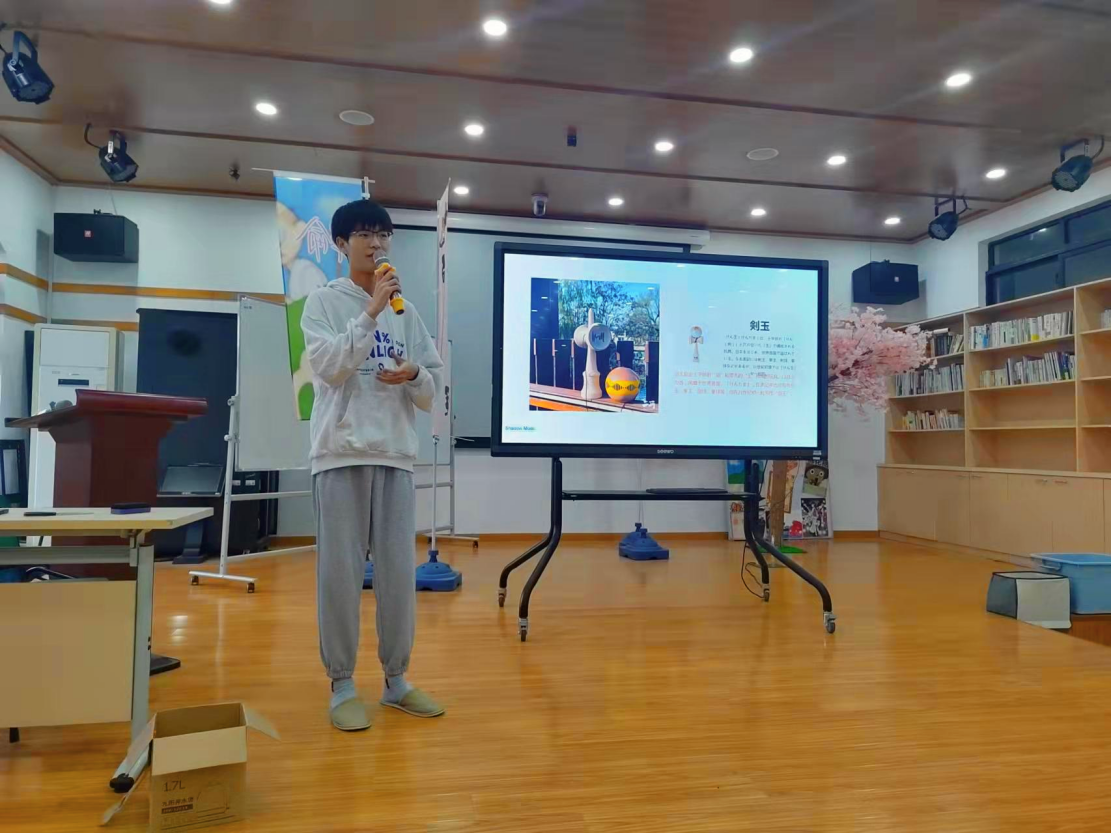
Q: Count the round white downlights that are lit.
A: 13